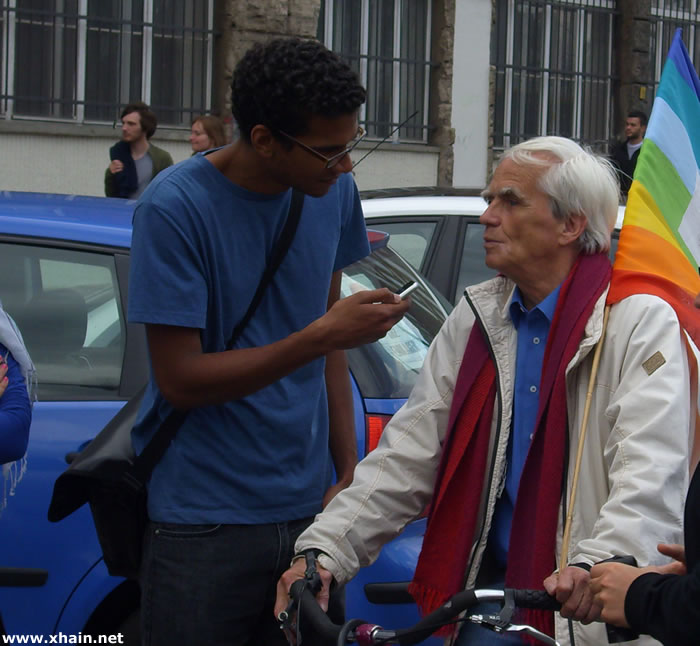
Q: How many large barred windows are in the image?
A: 4